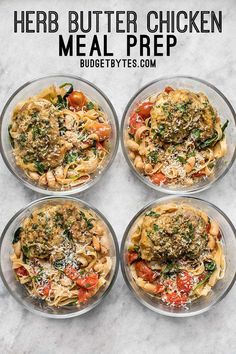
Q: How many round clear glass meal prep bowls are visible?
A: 4